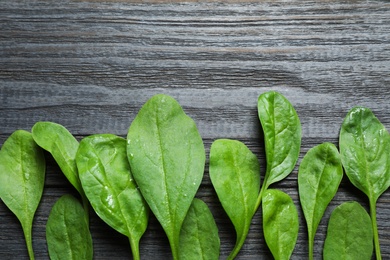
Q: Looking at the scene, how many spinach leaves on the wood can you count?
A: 12